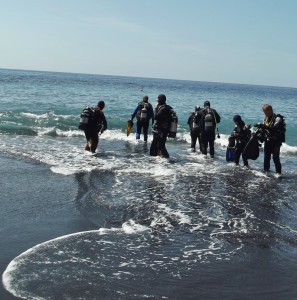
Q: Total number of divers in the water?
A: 7